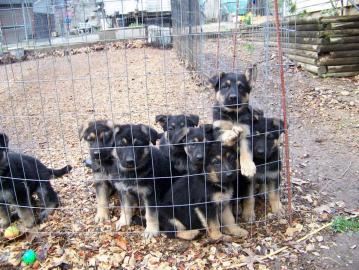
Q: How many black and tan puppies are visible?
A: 8